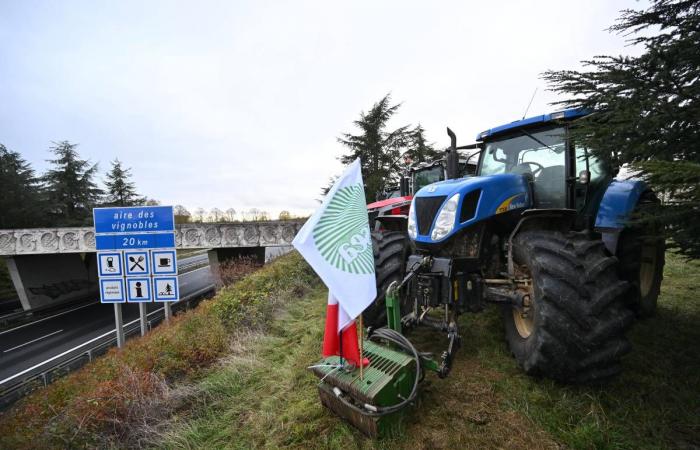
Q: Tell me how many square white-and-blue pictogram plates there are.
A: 6